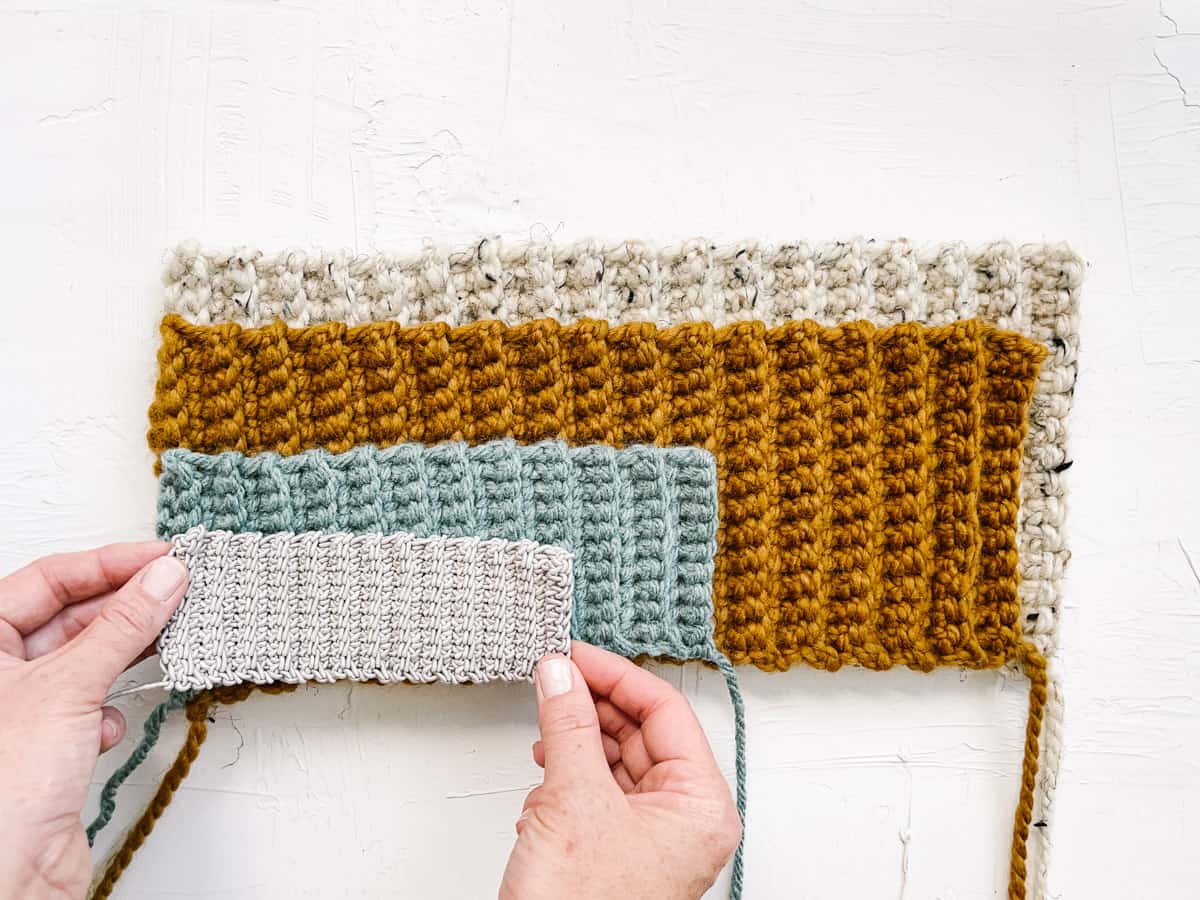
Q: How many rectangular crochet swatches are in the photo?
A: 4